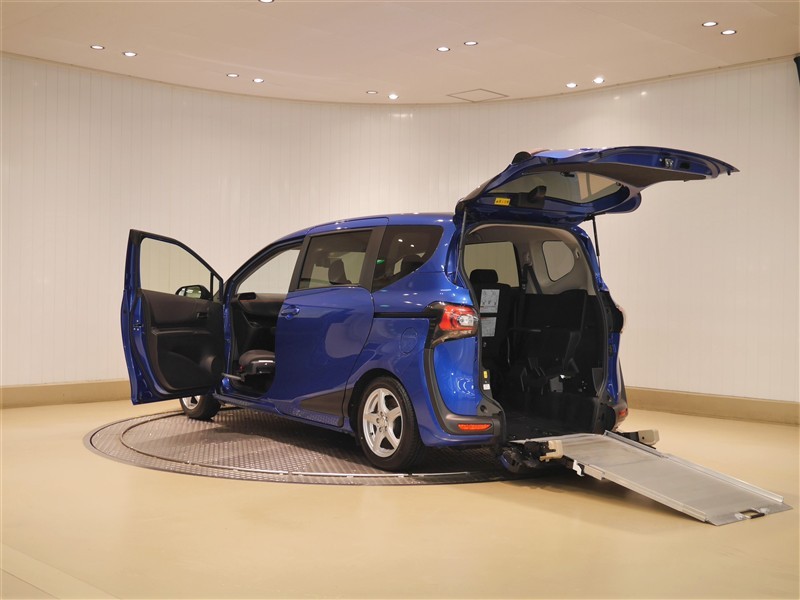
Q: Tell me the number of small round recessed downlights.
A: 13